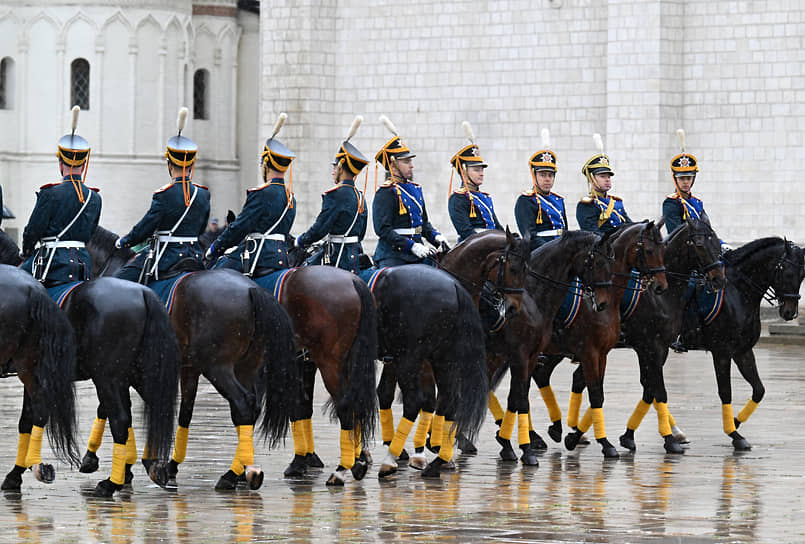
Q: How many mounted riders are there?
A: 9